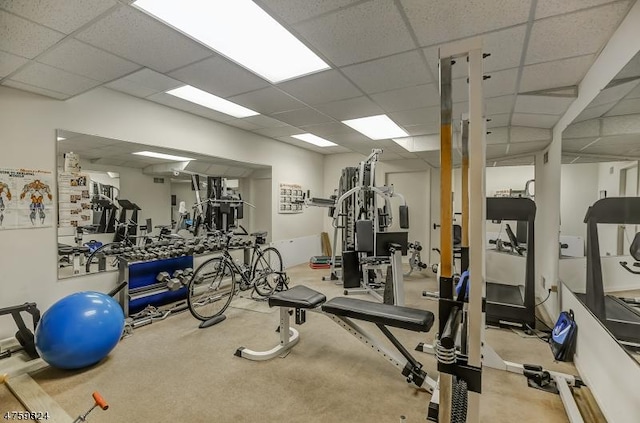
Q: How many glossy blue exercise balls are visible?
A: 1